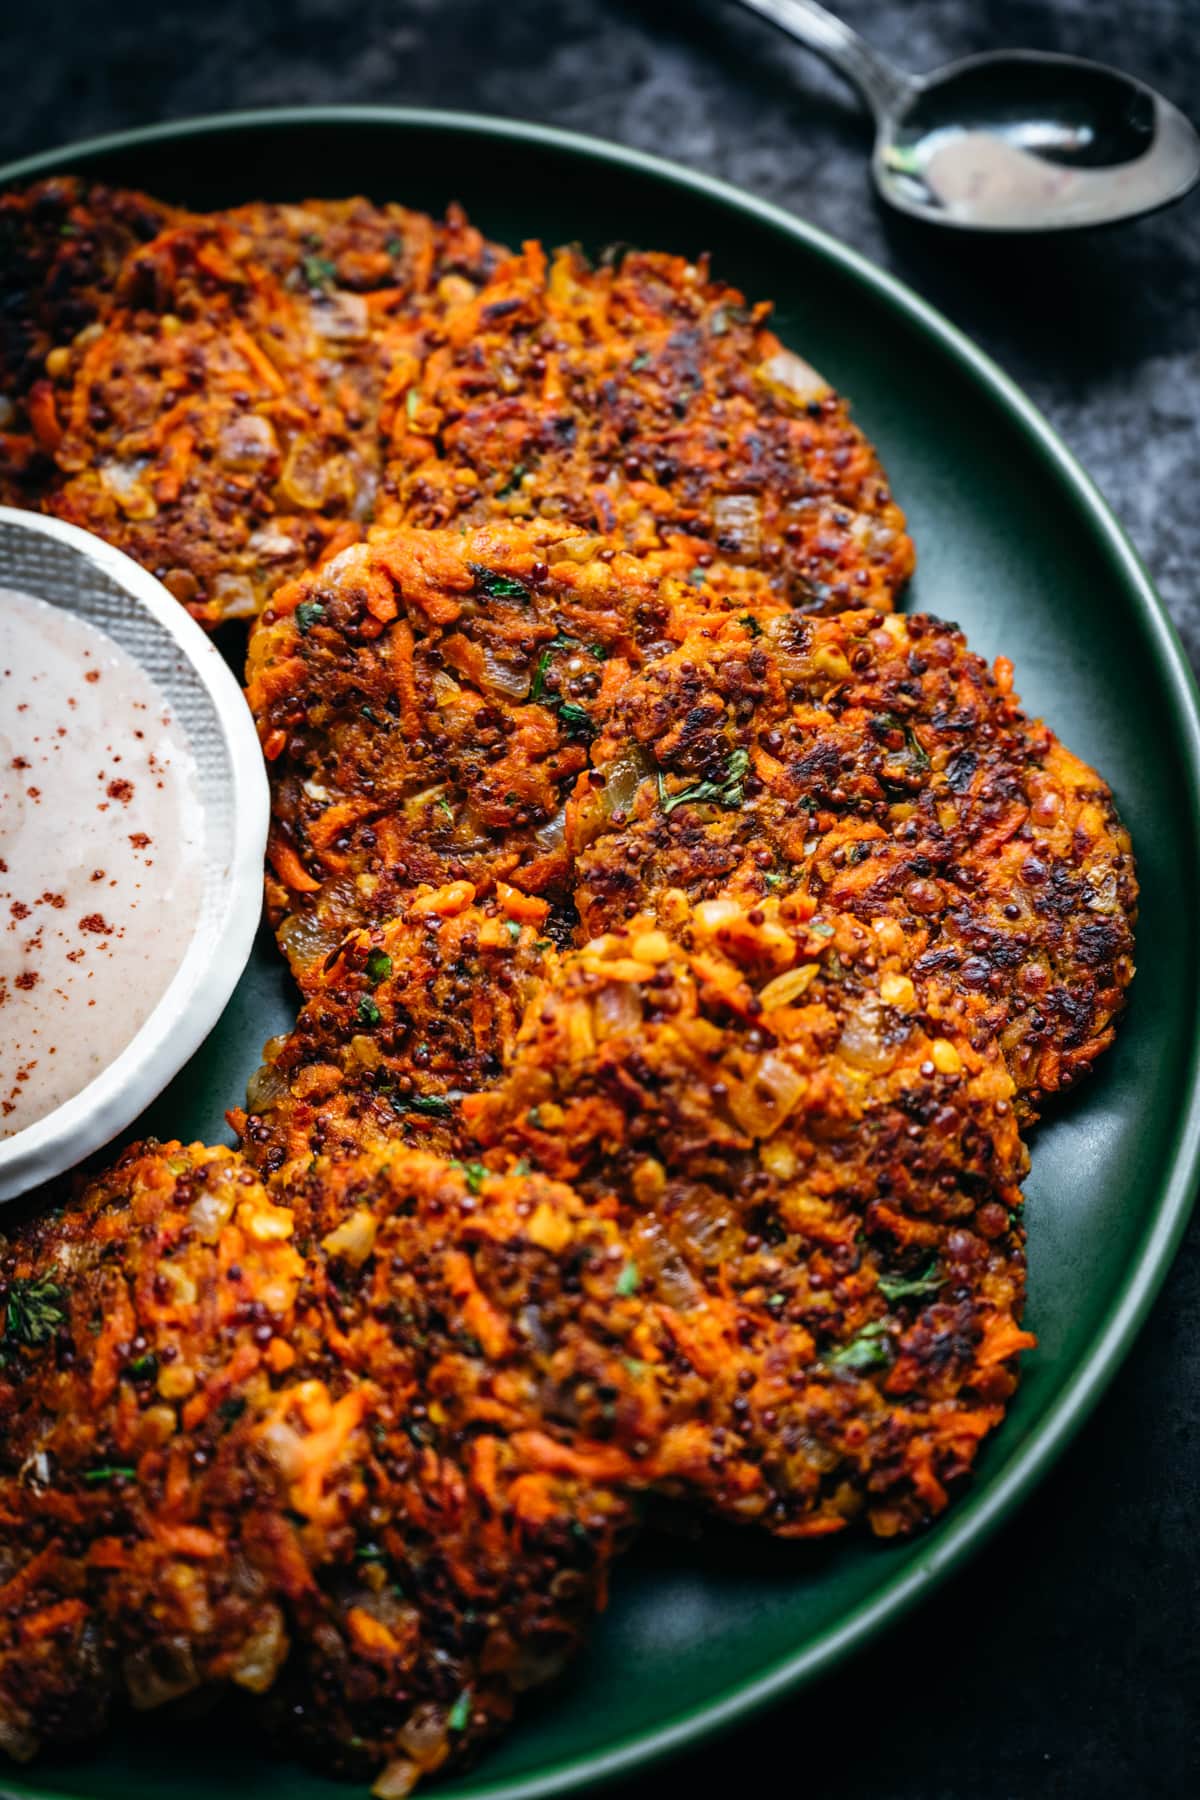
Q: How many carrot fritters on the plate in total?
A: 9